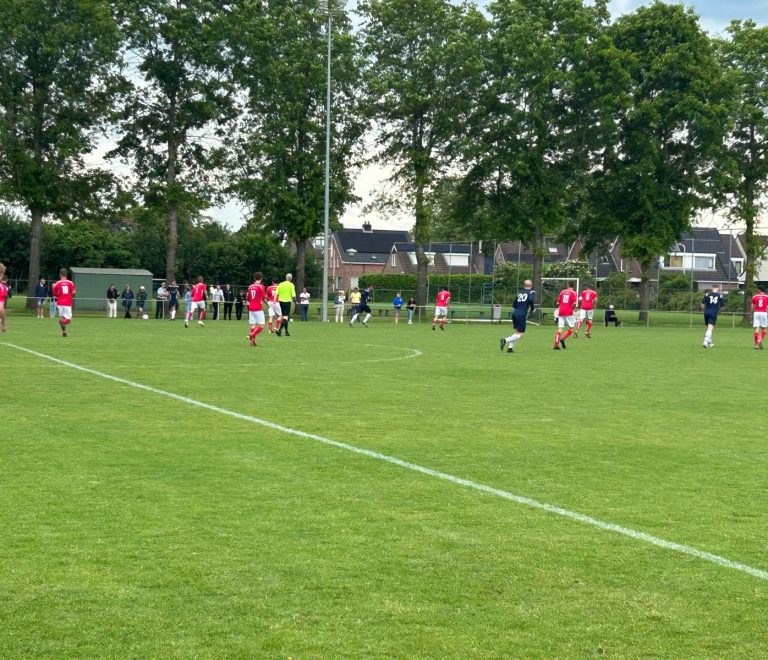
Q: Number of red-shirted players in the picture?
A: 9